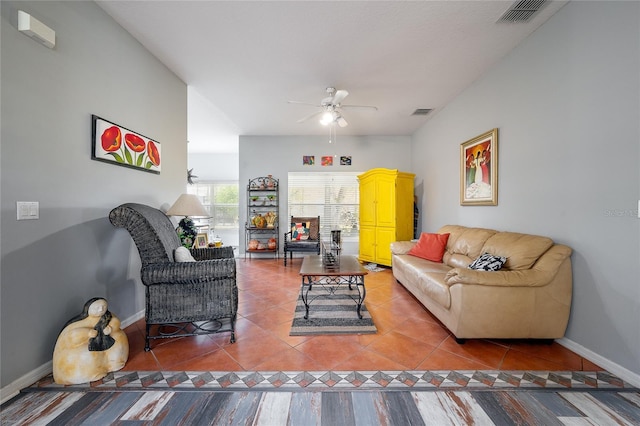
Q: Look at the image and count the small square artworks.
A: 3